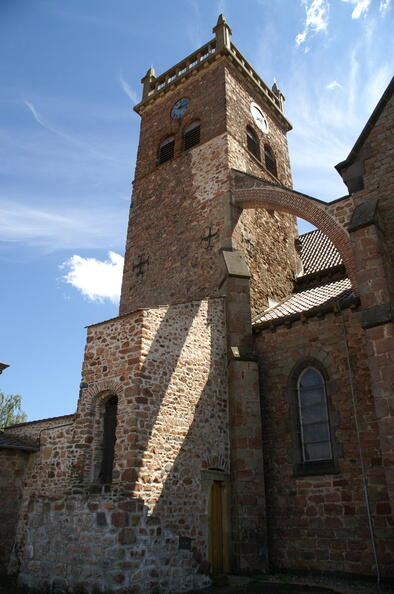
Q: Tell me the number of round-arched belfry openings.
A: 4